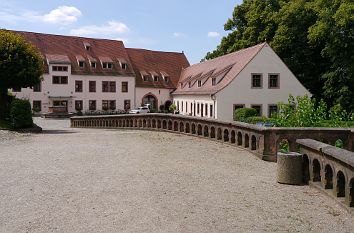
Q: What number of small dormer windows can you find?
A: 12